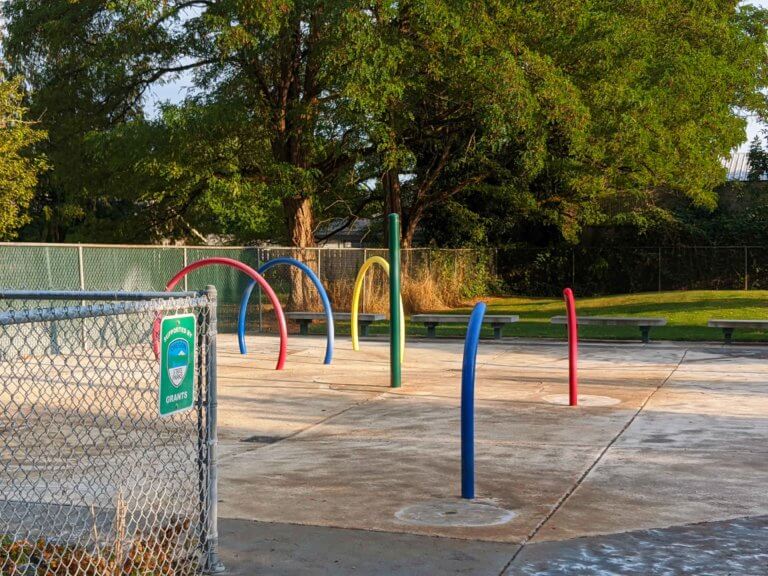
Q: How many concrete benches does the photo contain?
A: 4